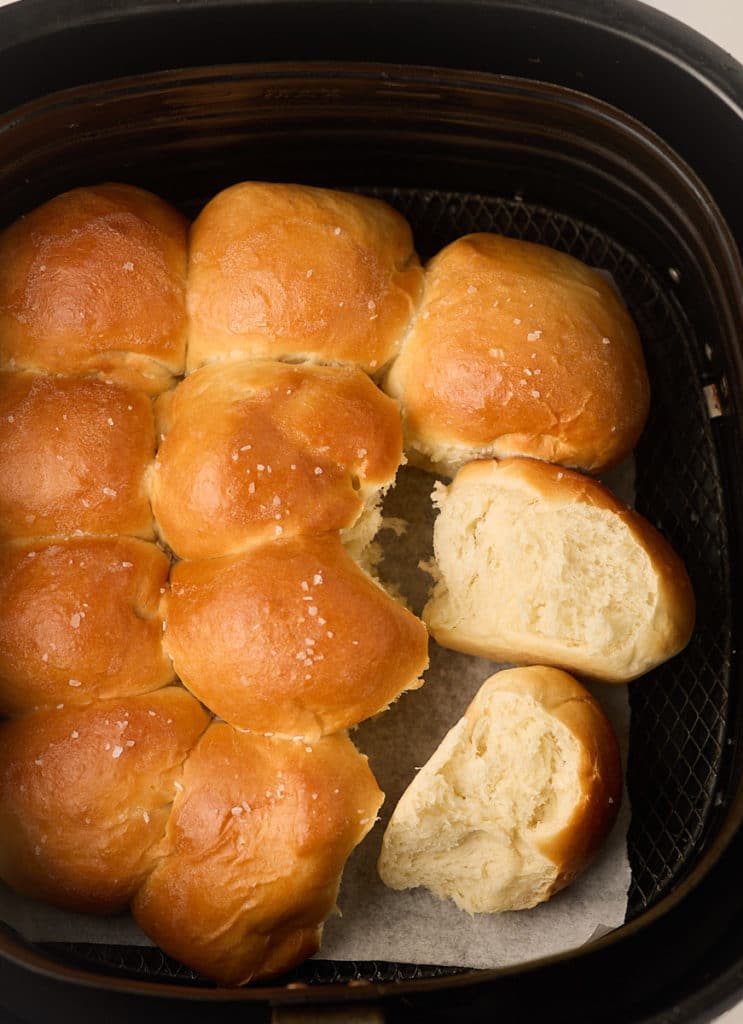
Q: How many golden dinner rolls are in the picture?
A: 11